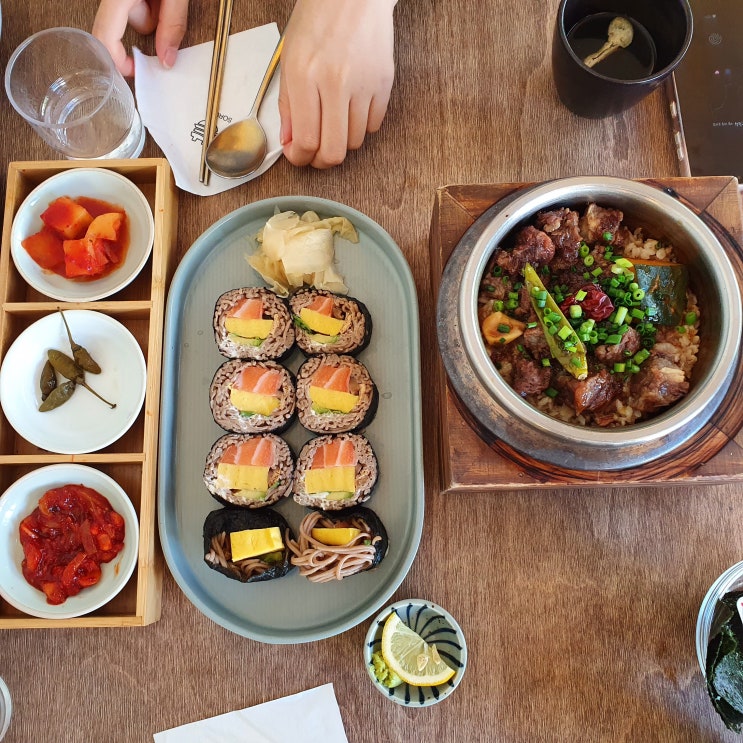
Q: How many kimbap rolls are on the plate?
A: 8